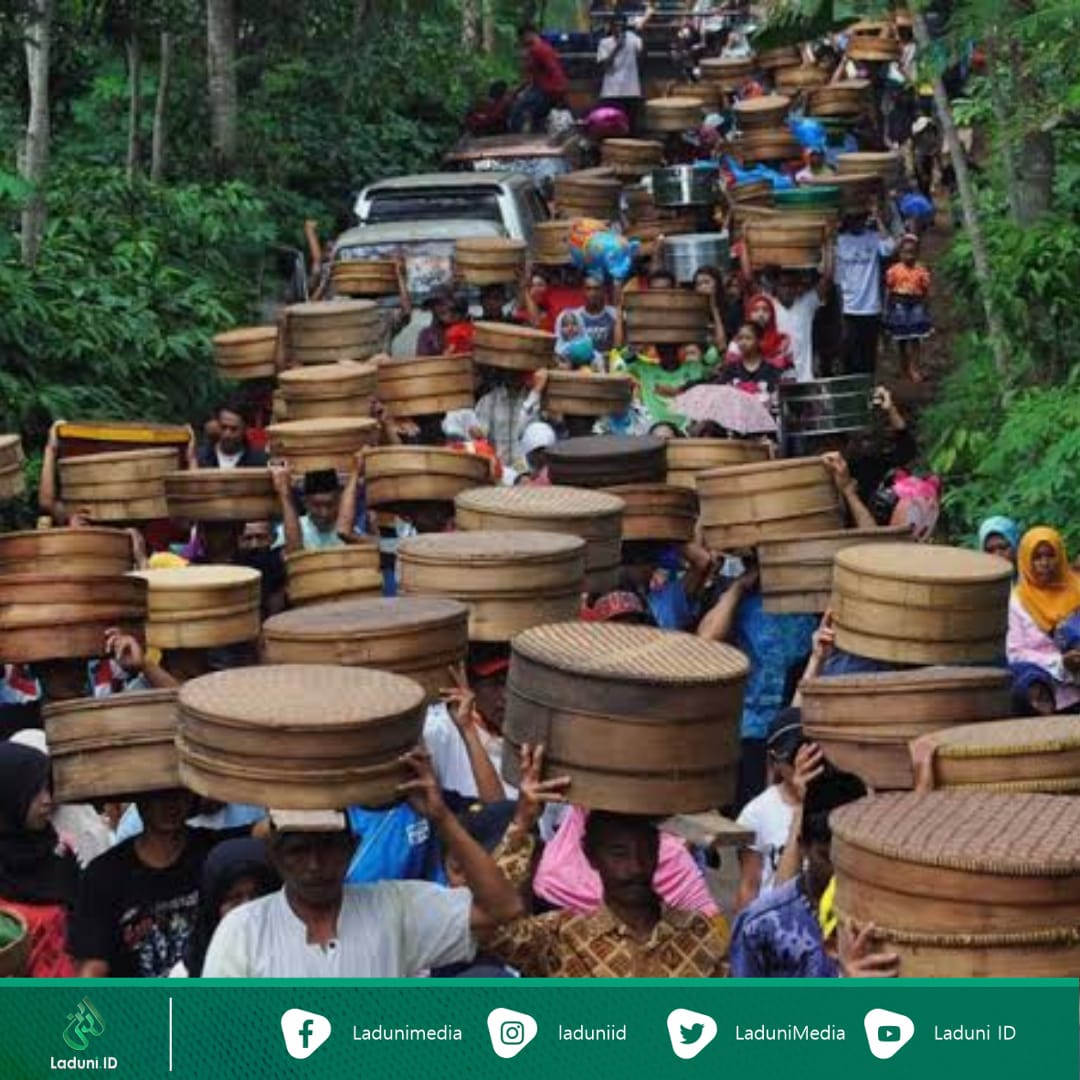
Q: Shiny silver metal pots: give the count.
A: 3